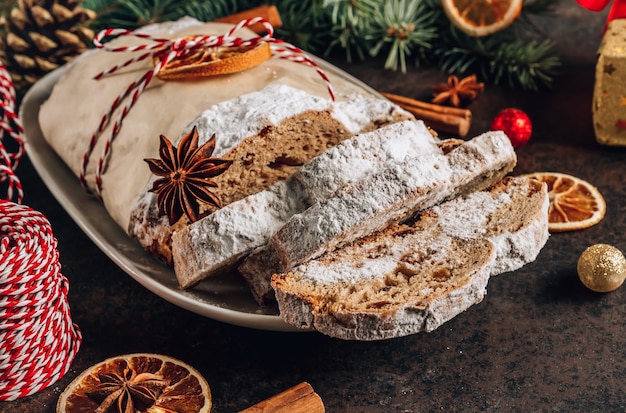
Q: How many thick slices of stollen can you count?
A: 3